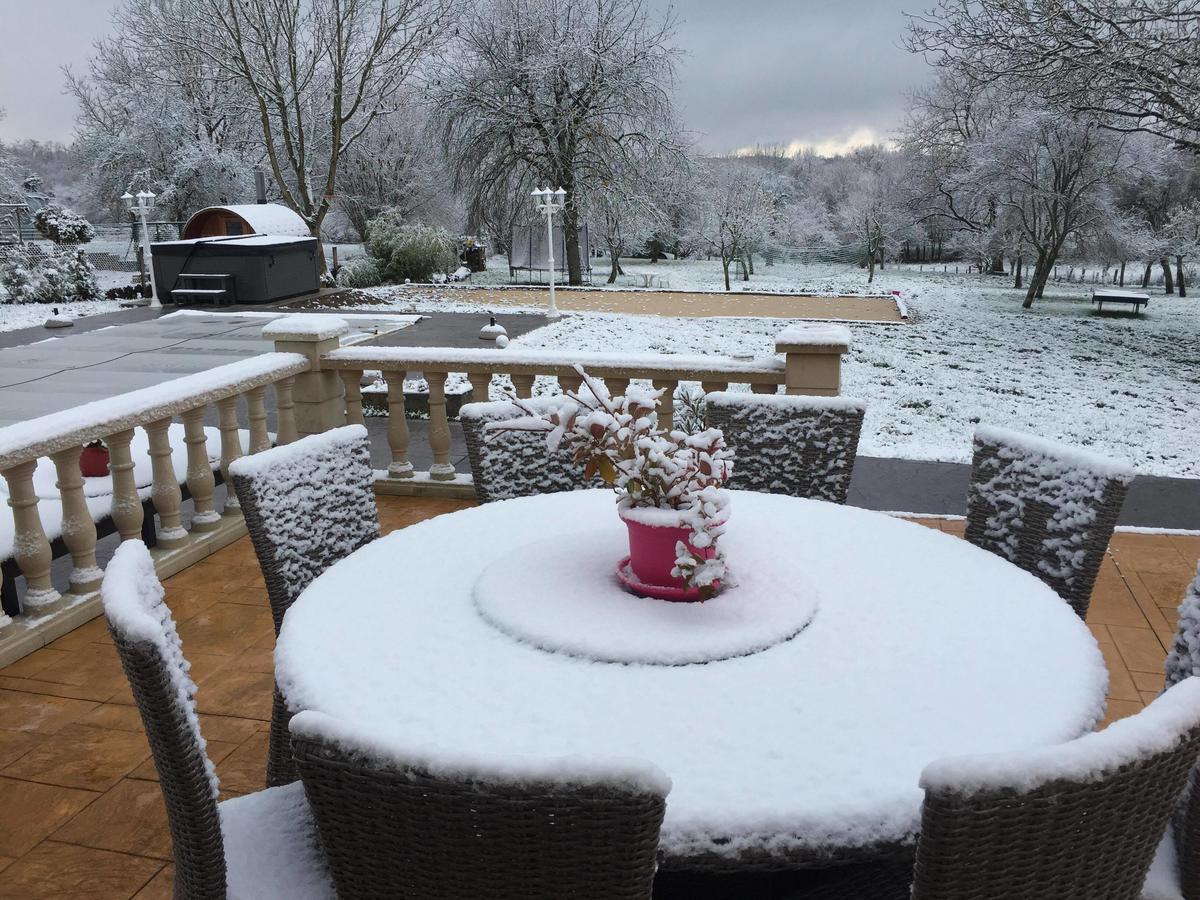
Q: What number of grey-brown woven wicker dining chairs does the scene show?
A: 8